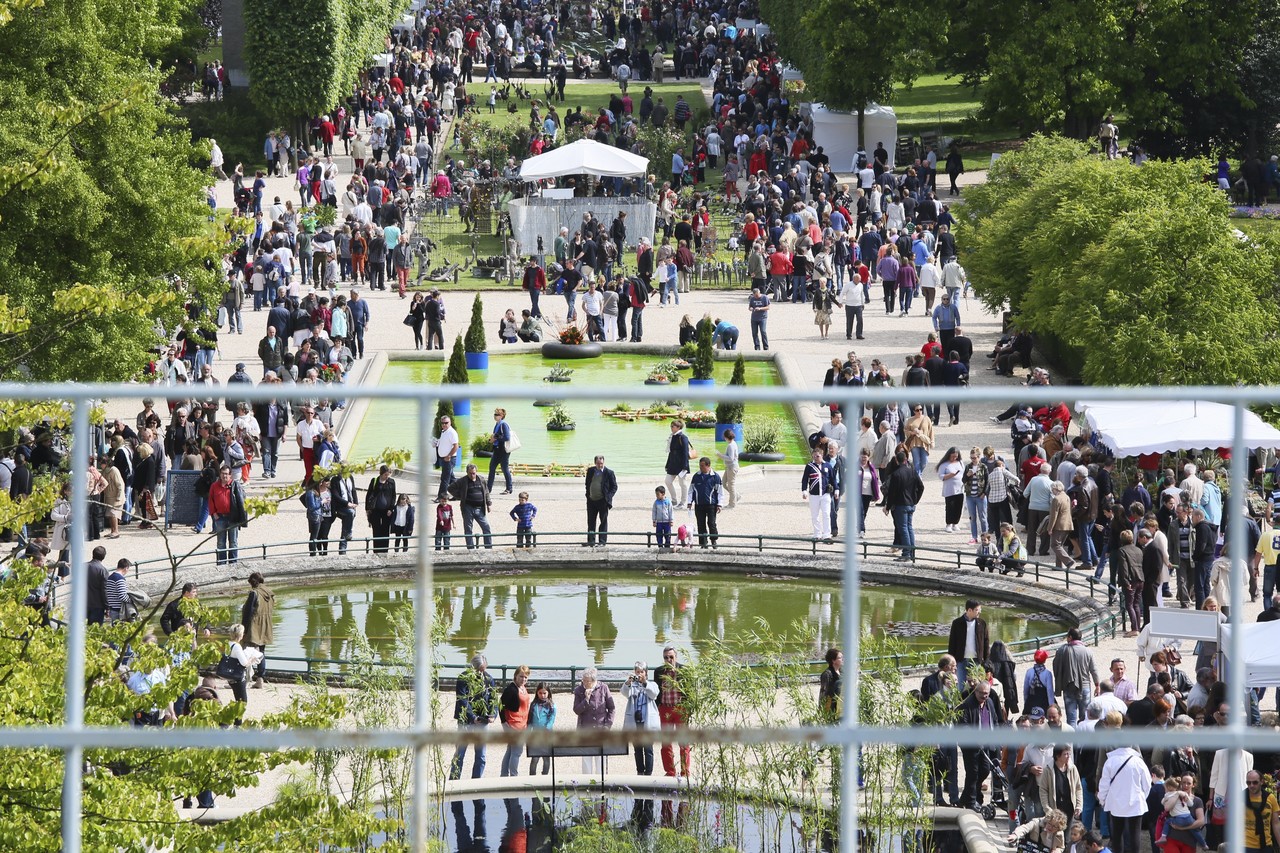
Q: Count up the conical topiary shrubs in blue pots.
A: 5